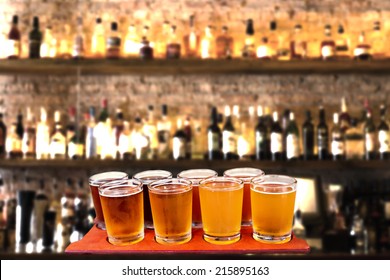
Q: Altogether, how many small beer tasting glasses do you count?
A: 8